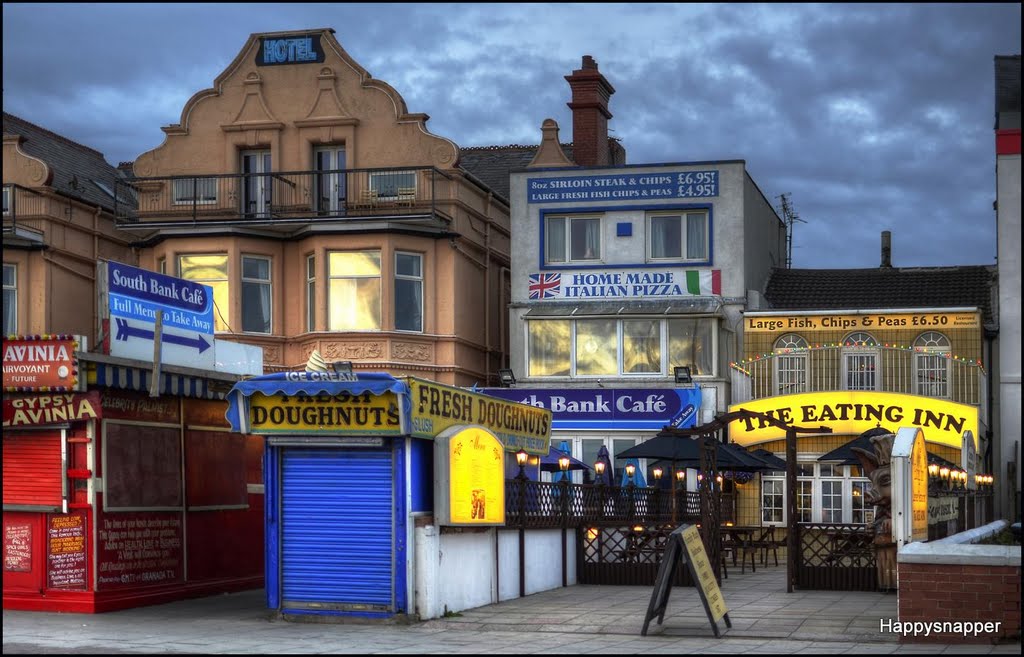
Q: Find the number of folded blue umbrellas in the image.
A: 2